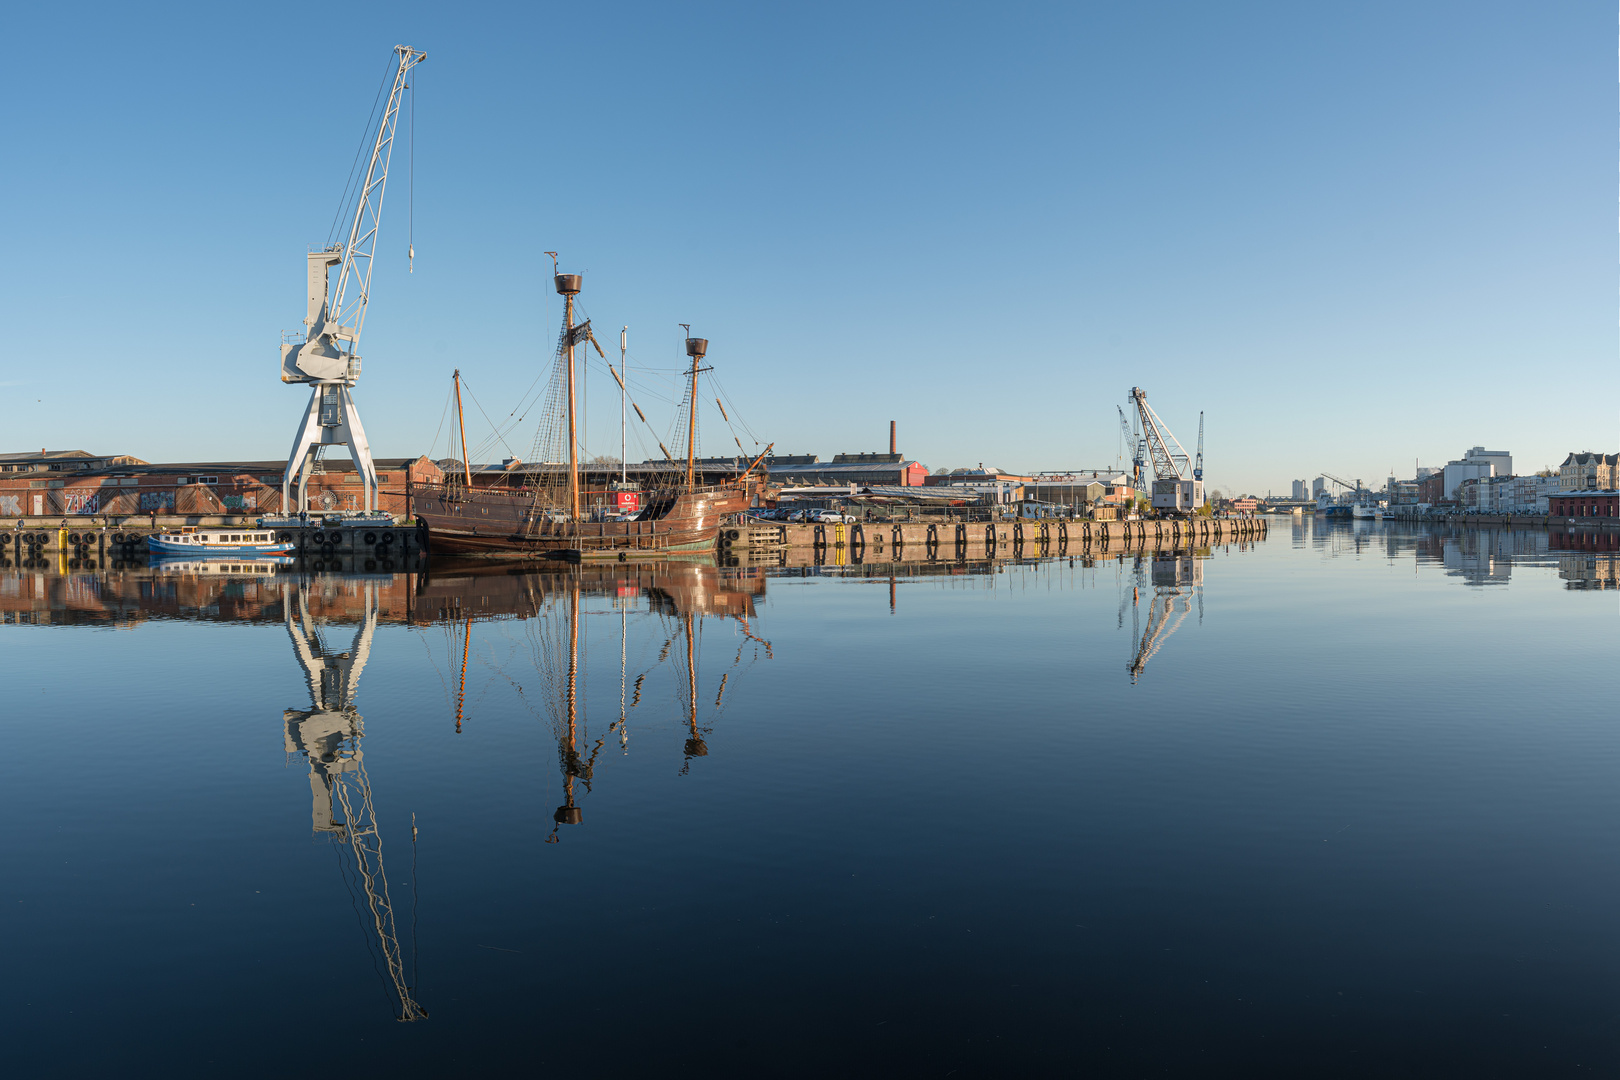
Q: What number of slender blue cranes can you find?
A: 2